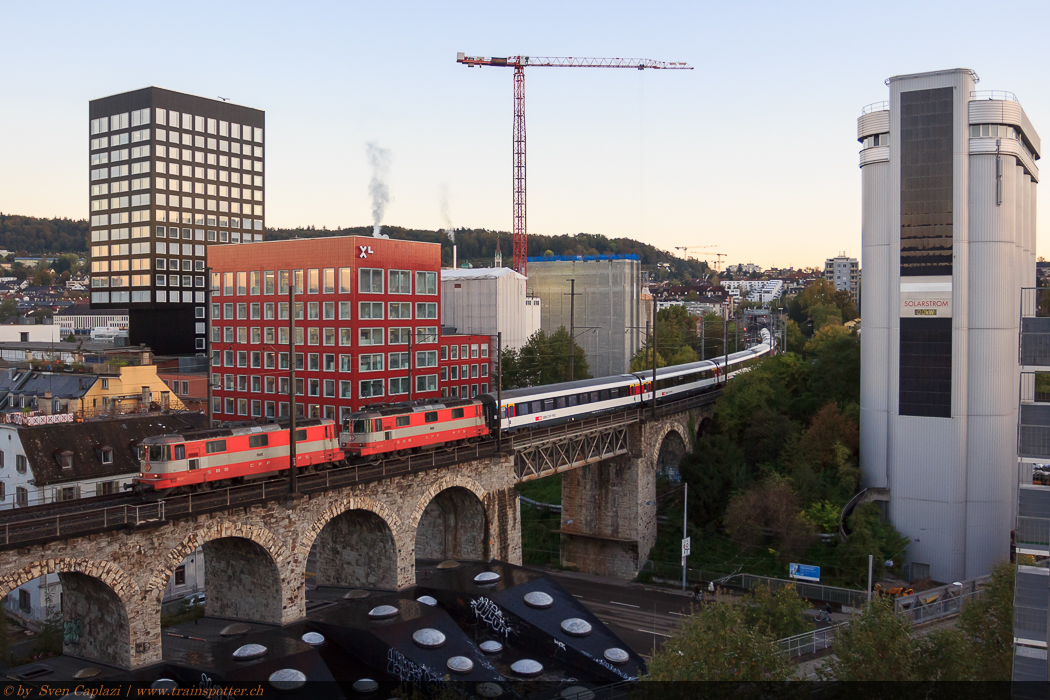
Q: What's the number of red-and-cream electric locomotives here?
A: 2